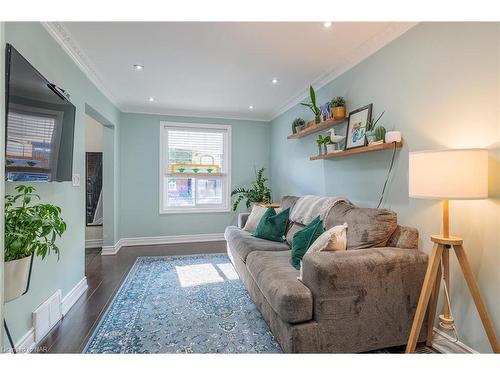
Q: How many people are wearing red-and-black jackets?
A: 0